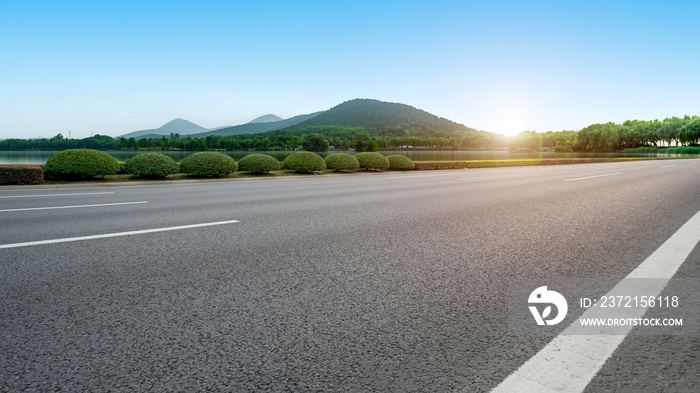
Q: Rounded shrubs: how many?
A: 8